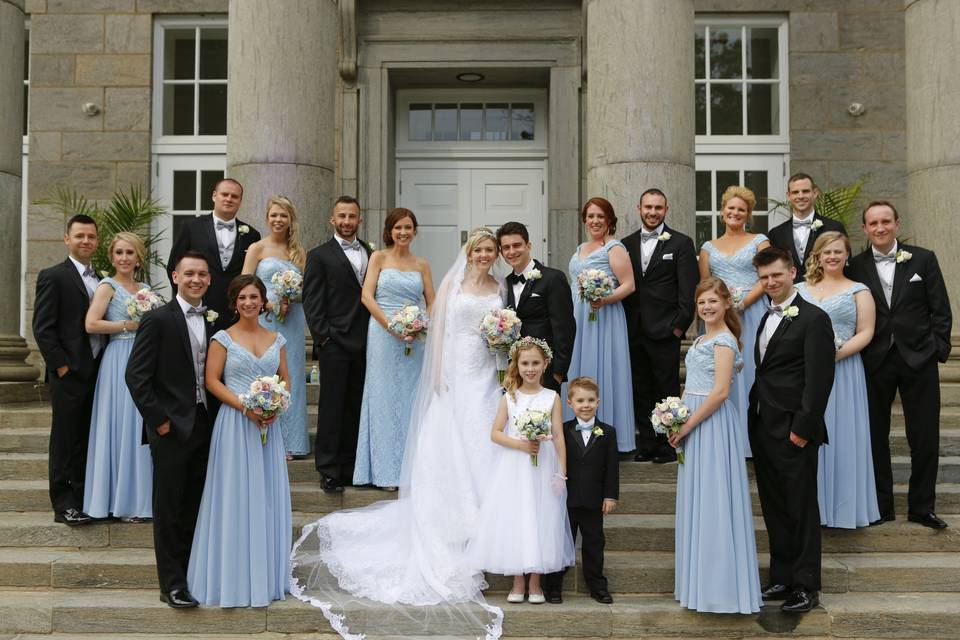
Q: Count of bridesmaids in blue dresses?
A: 8